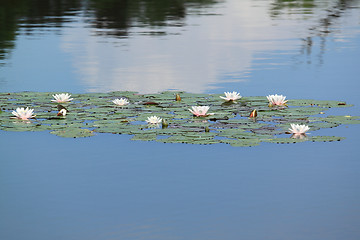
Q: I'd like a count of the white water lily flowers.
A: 8